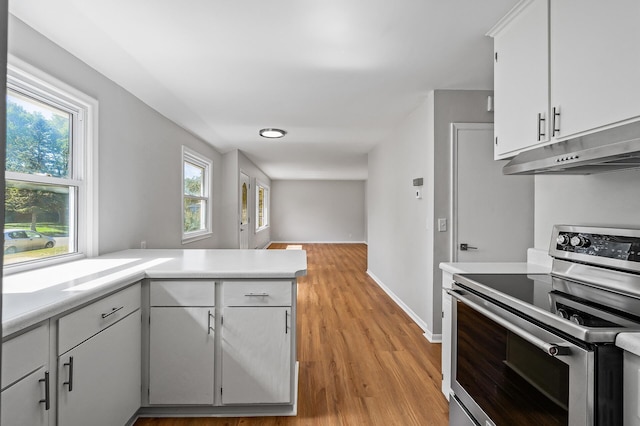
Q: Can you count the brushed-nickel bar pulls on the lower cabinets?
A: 6